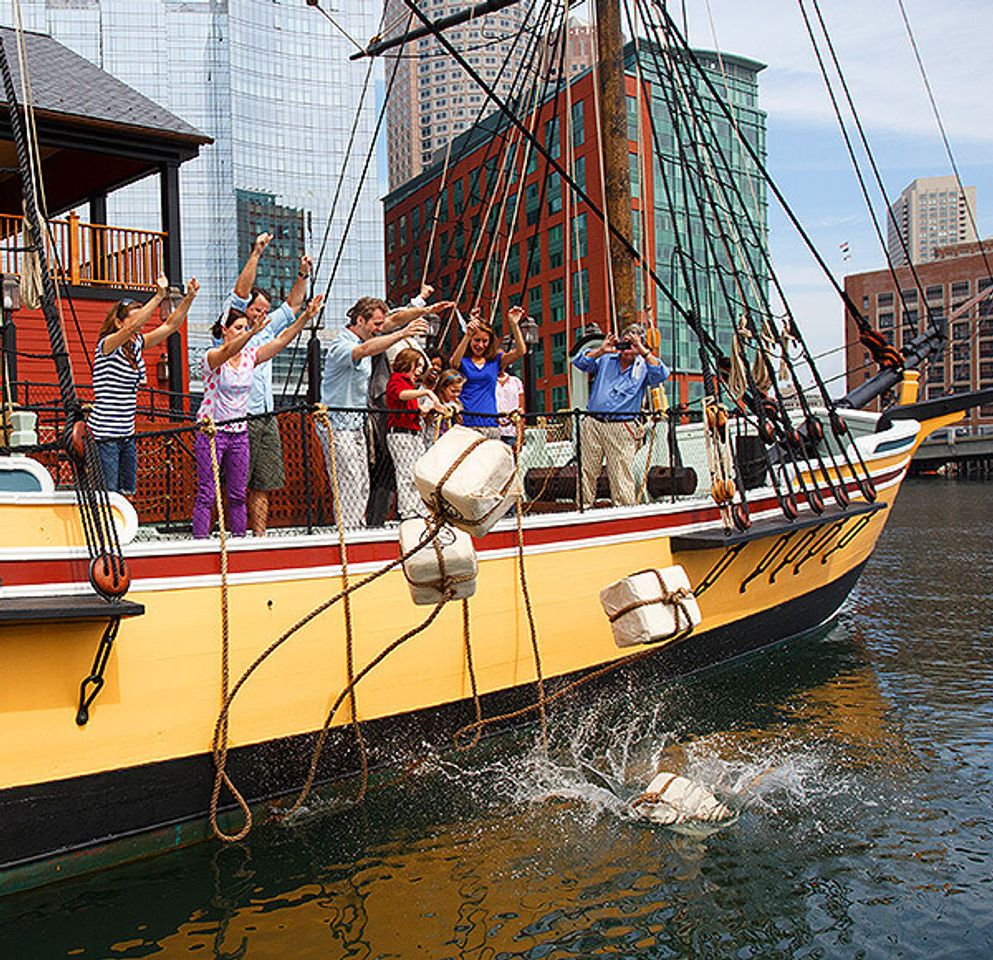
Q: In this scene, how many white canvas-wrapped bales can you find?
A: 4